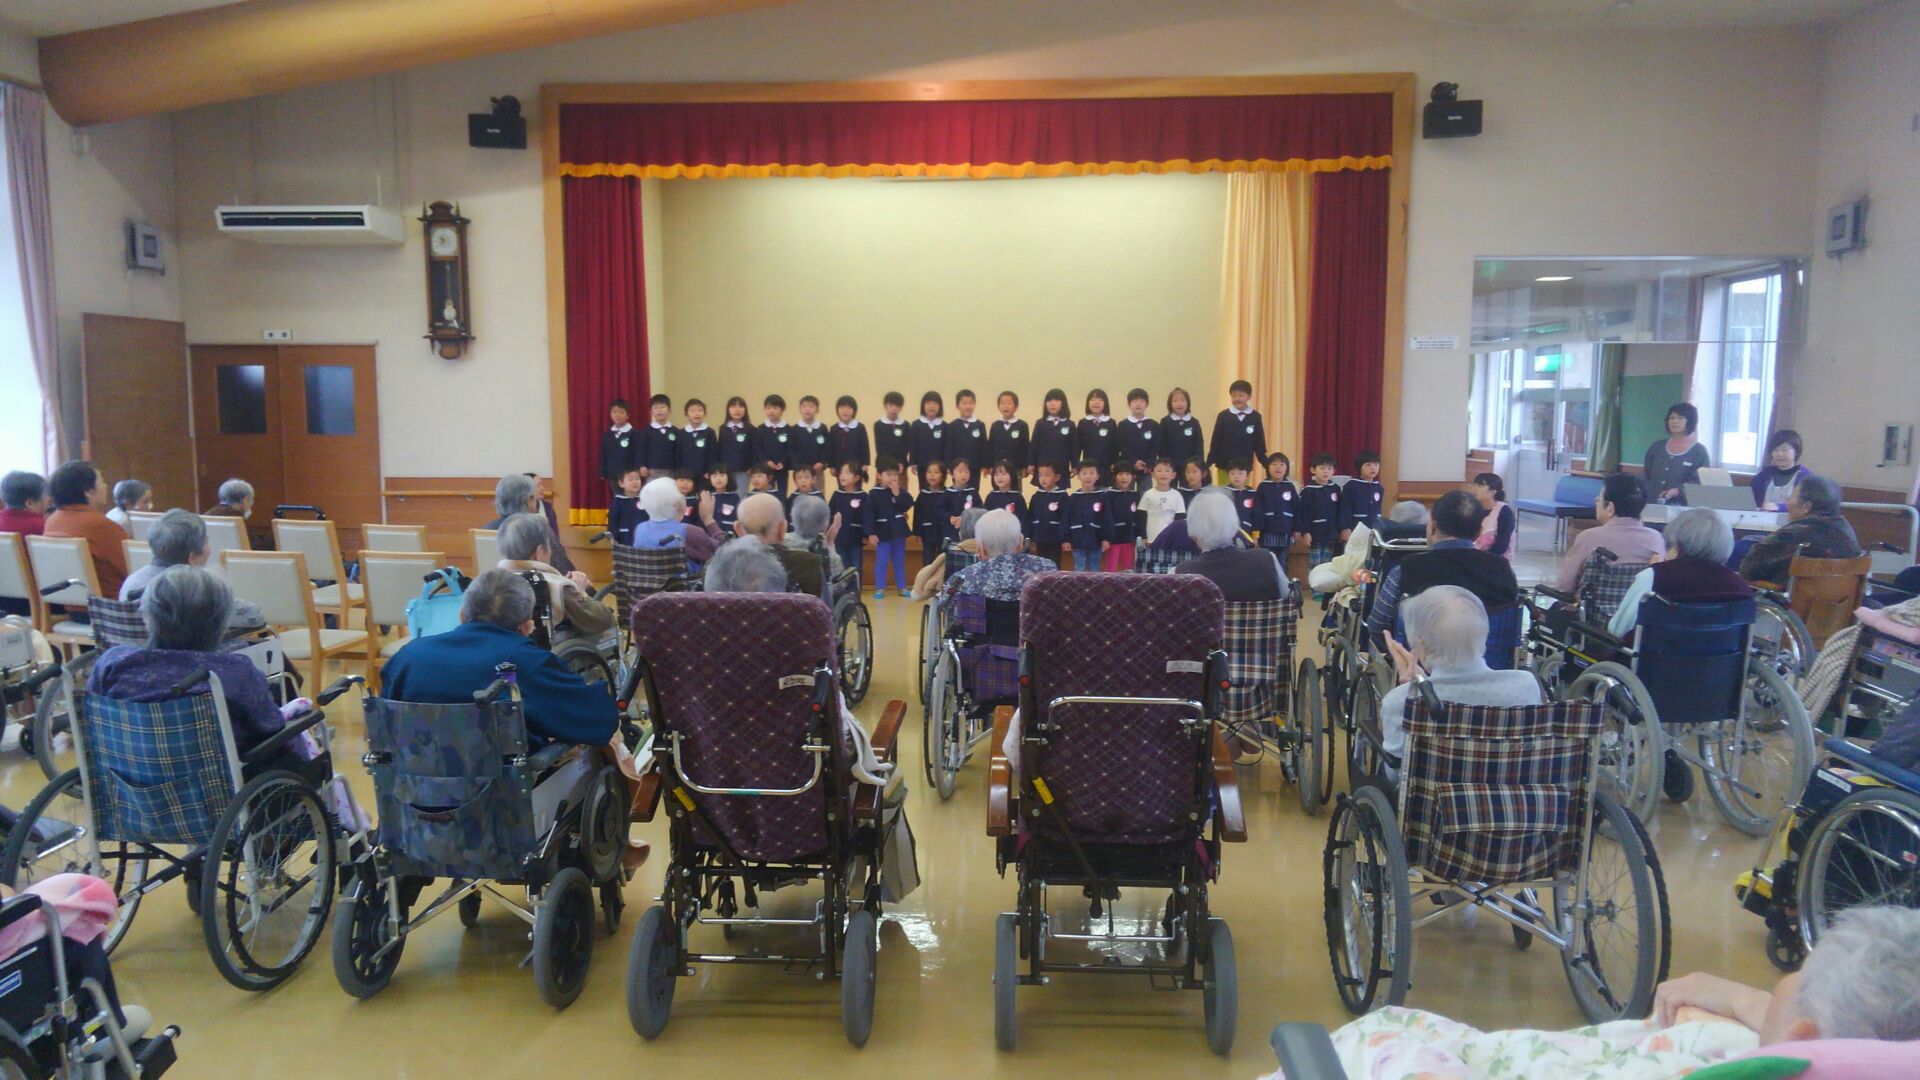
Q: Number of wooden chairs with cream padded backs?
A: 10